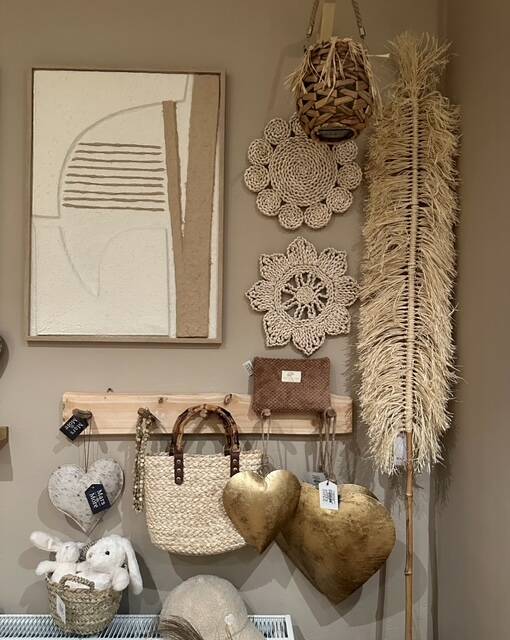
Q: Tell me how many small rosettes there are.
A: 10